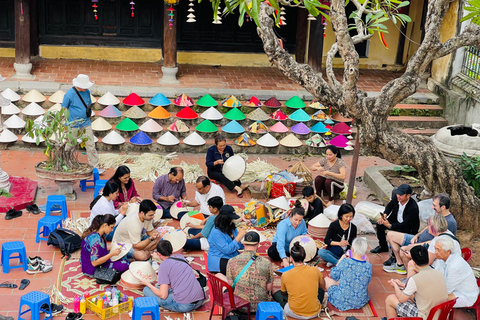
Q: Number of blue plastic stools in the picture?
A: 8